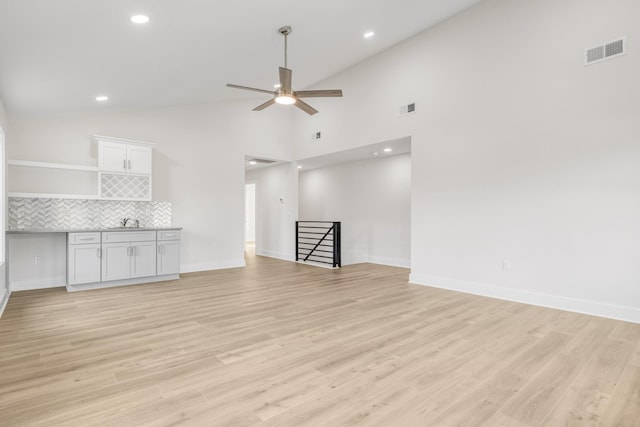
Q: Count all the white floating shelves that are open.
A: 2